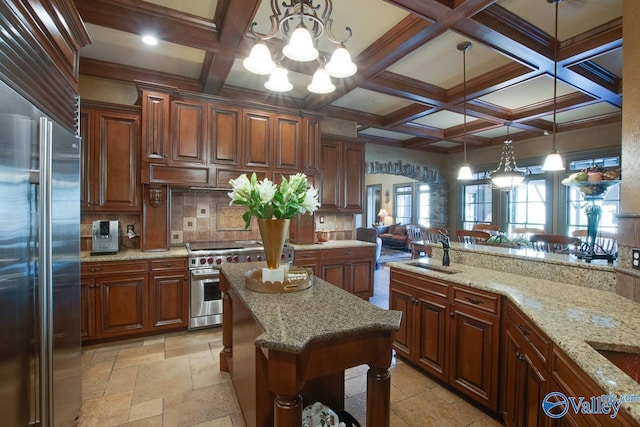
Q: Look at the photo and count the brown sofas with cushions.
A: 1